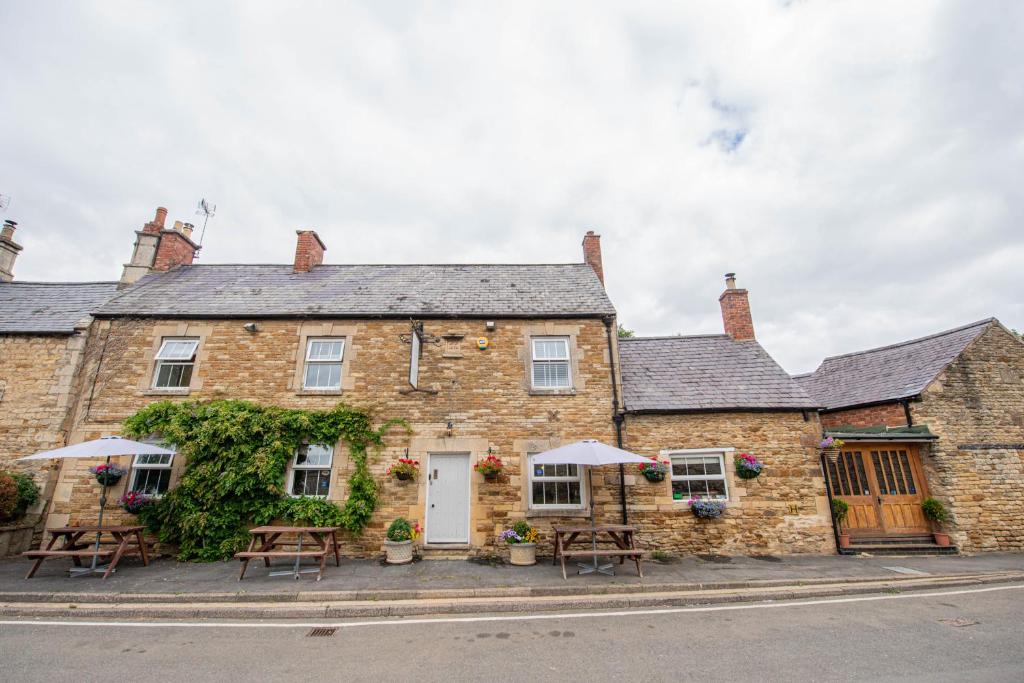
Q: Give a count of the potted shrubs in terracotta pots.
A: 2